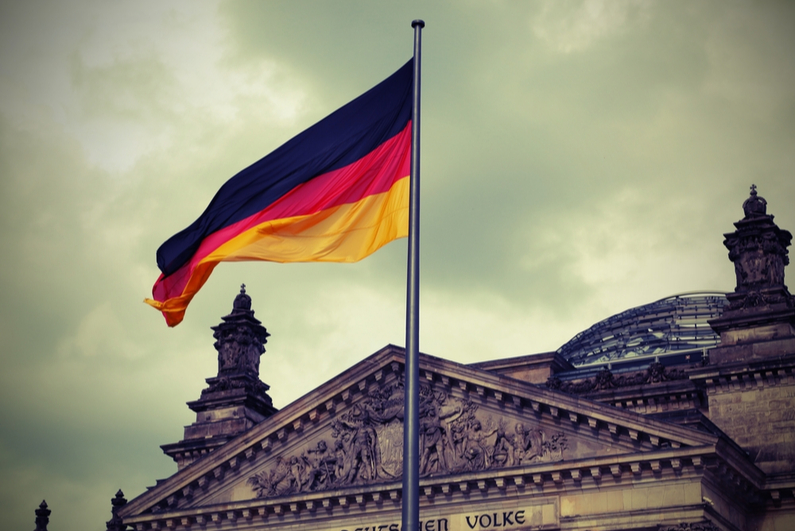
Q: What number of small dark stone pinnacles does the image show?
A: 2